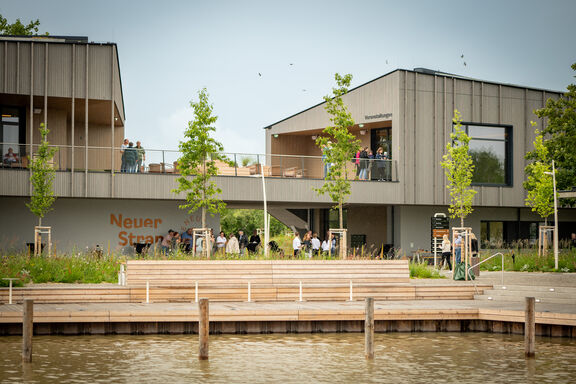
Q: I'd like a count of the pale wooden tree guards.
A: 5